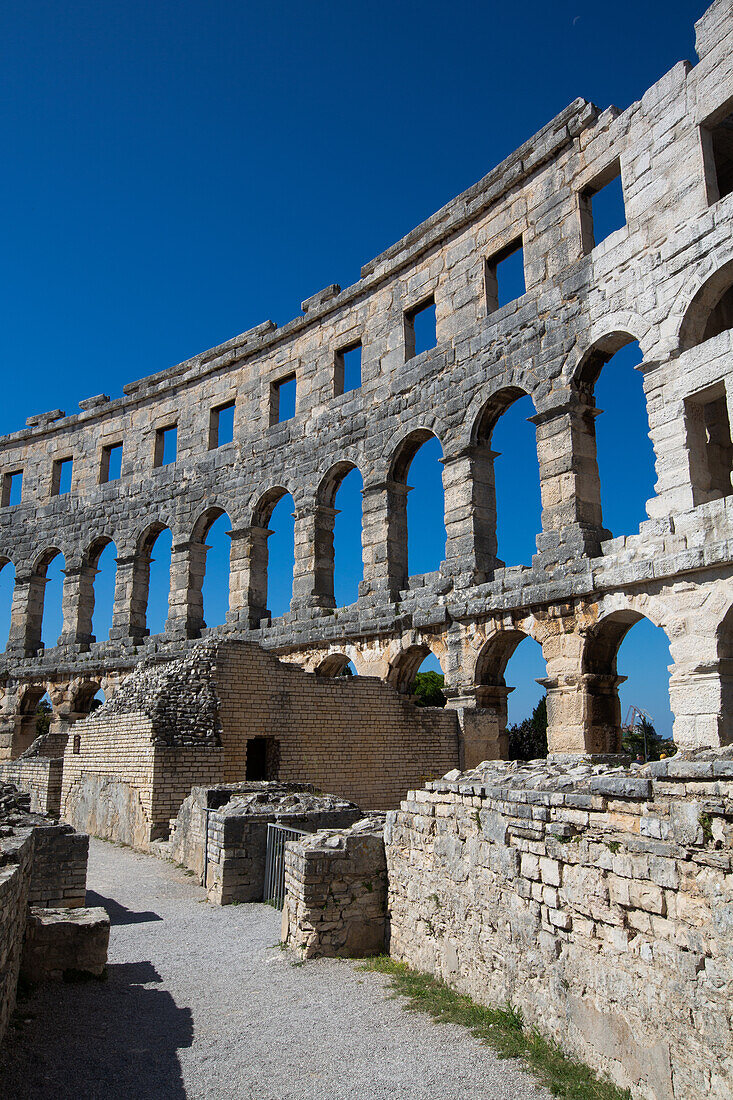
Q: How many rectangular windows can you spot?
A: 12